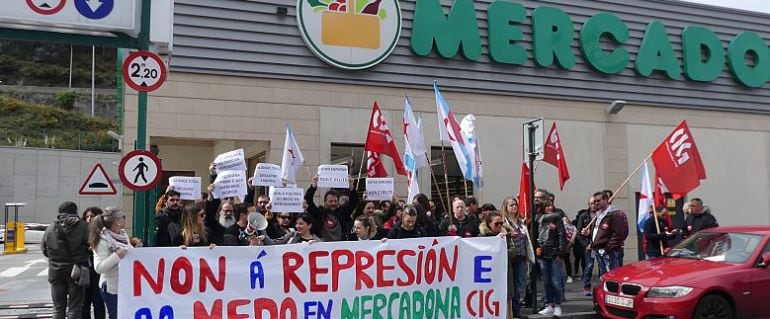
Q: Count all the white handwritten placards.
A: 7